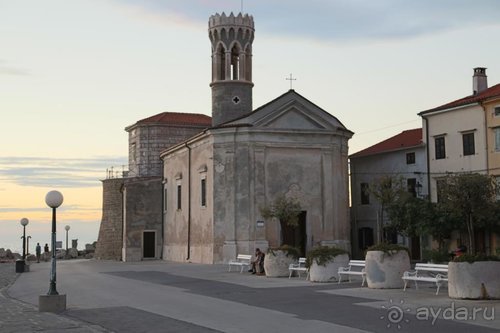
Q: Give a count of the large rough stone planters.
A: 4